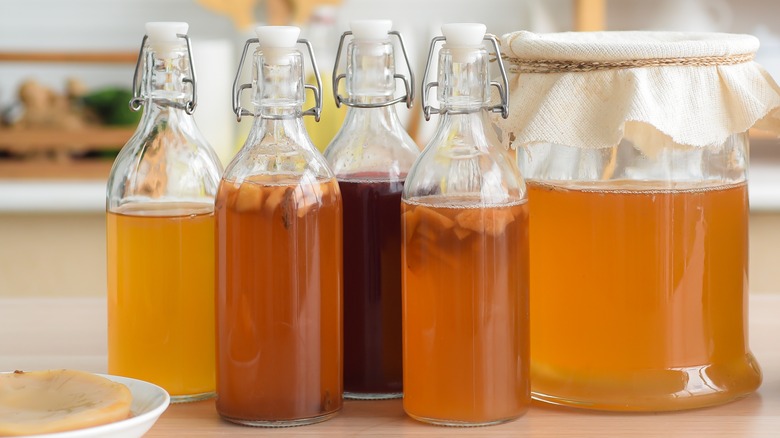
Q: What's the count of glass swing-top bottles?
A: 4